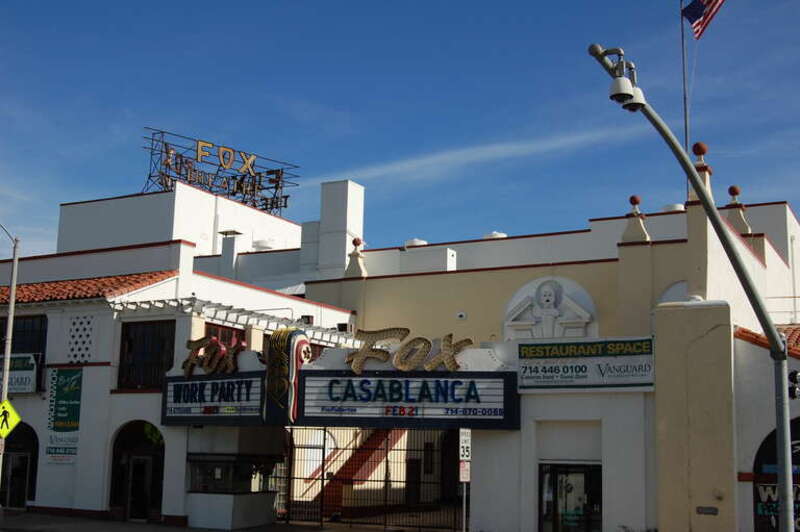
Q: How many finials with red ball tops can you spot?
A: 4